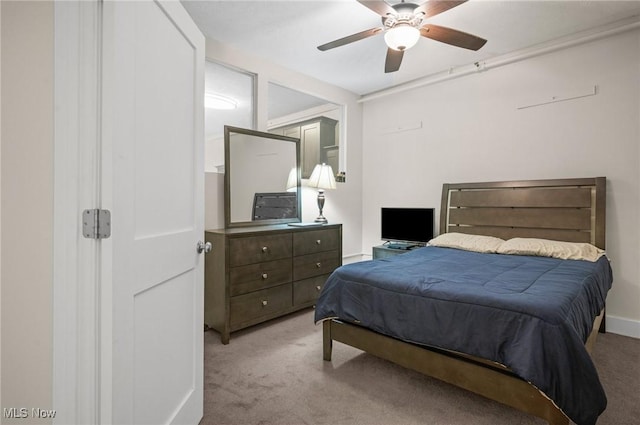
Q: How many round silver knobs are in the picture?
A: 7